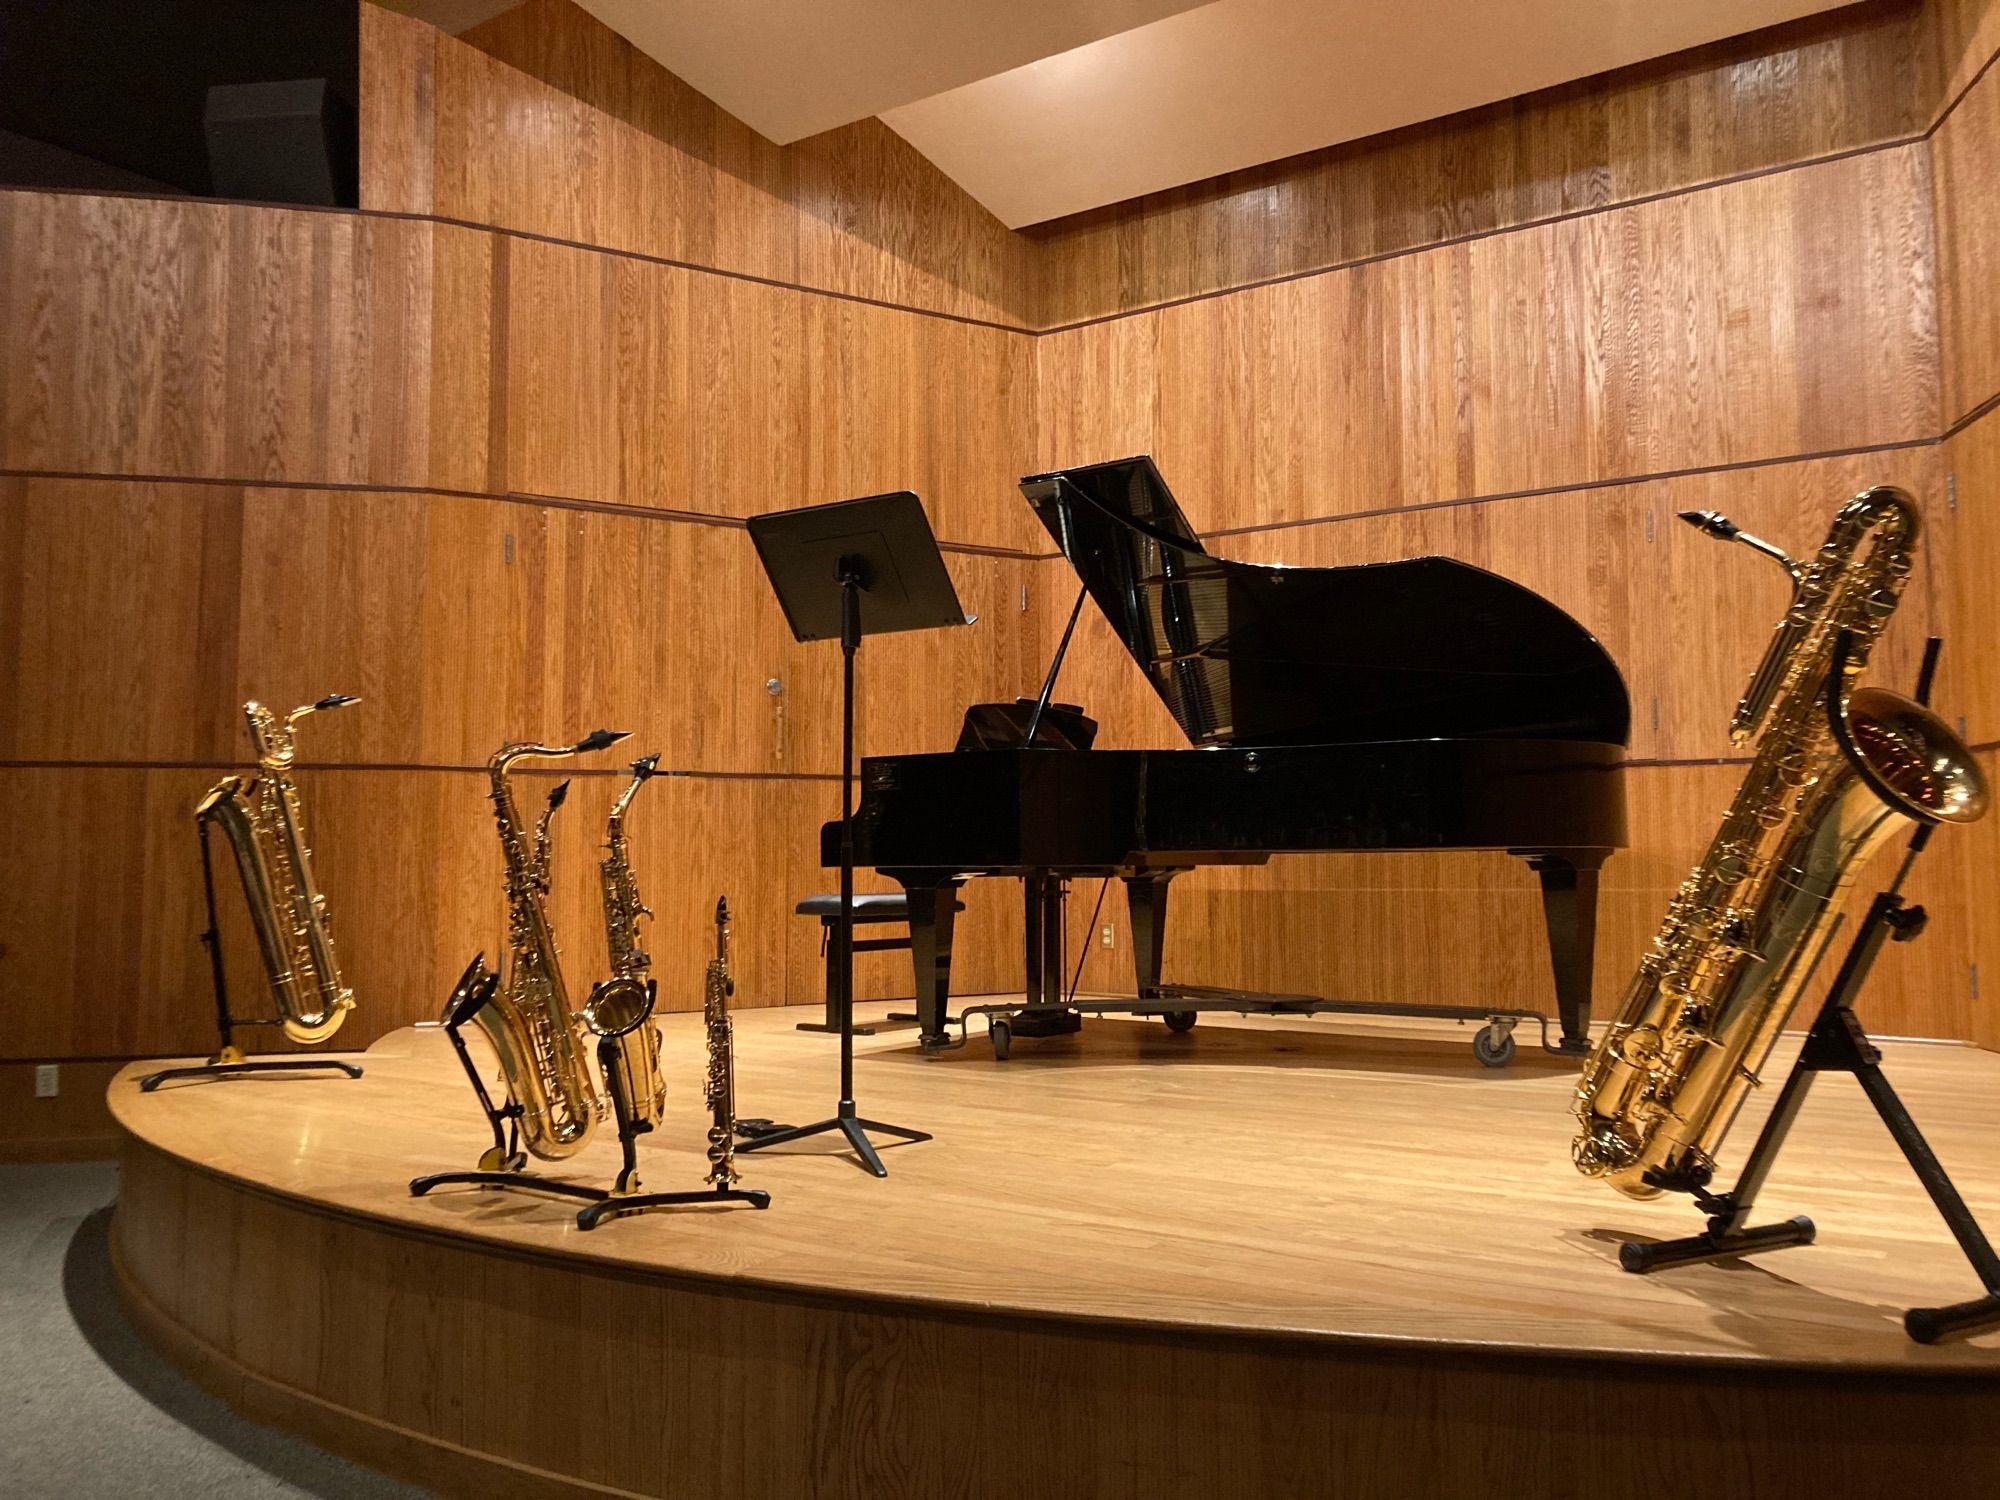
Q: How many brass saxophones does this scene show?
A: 6